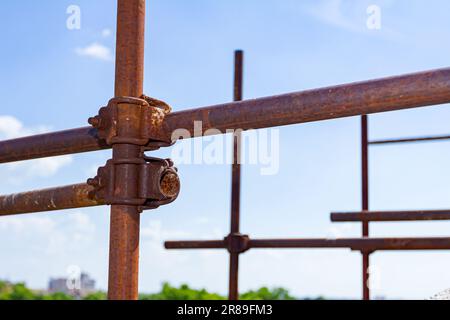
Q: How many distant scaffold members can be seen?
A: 5